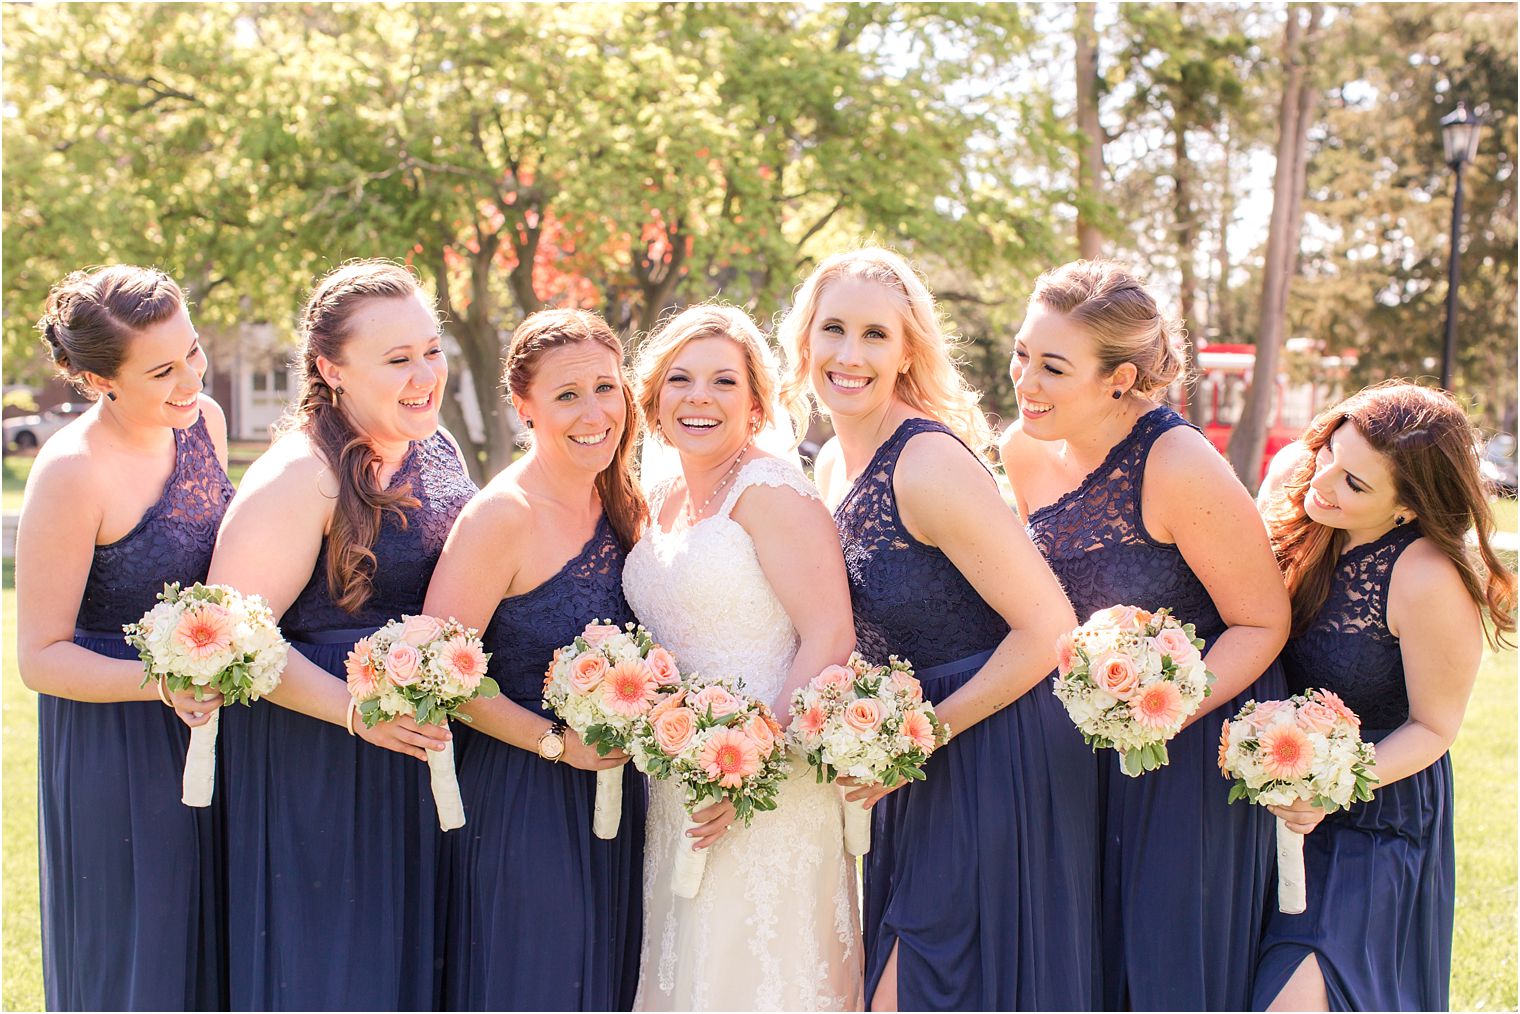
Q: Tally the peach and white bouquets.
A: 7